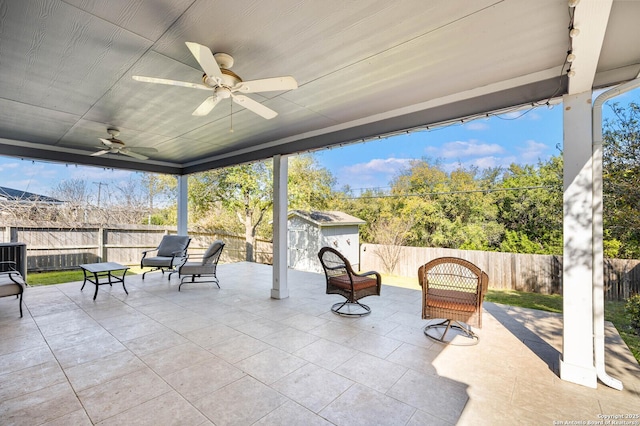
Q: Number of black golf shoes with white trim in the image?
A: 0